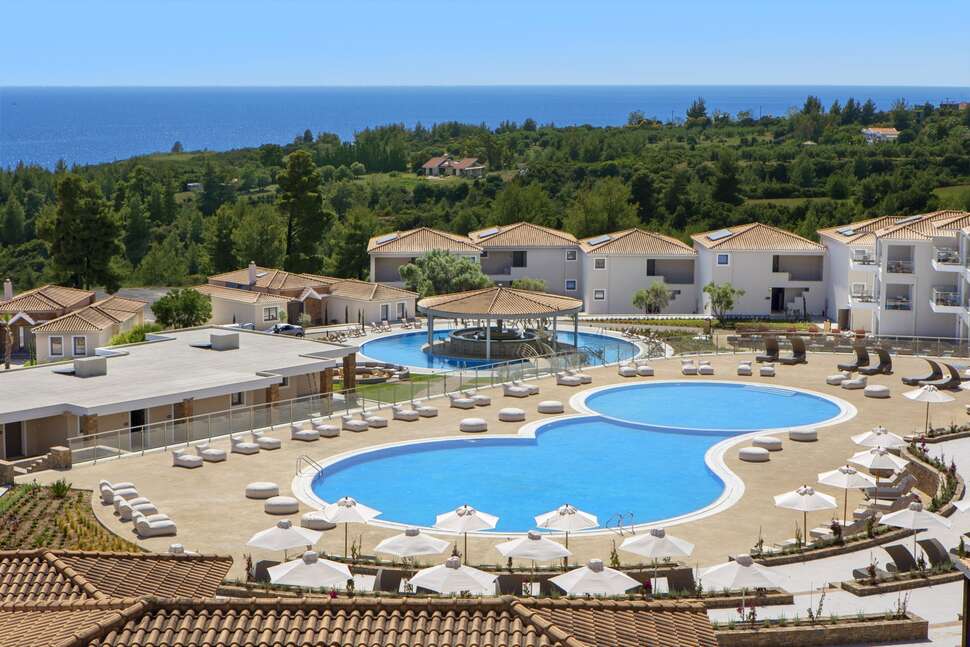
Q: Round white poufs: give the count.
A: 10